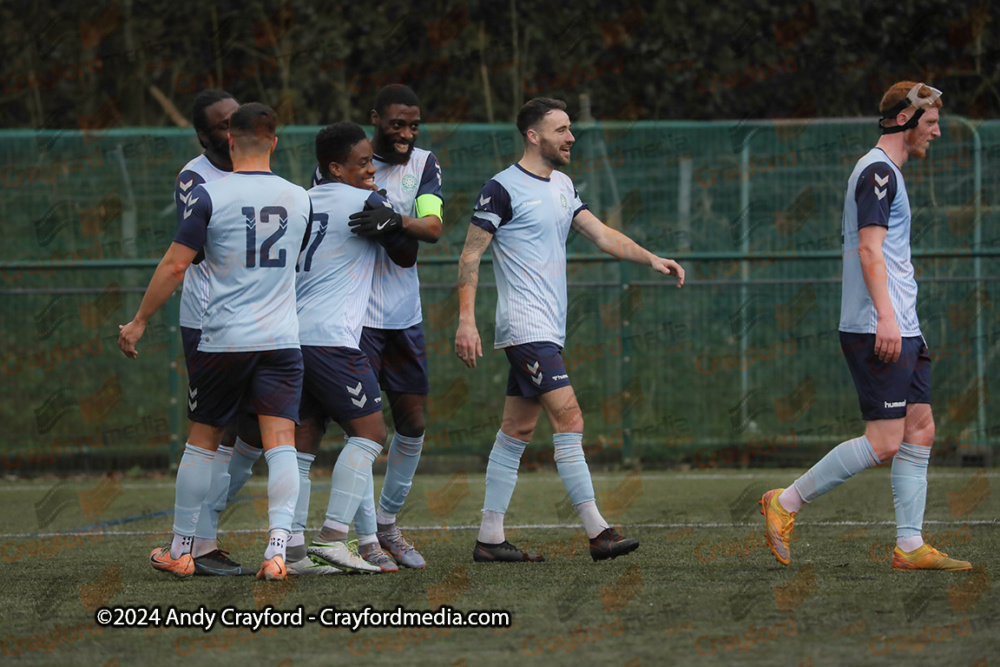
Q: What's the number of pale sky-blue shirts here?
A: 6